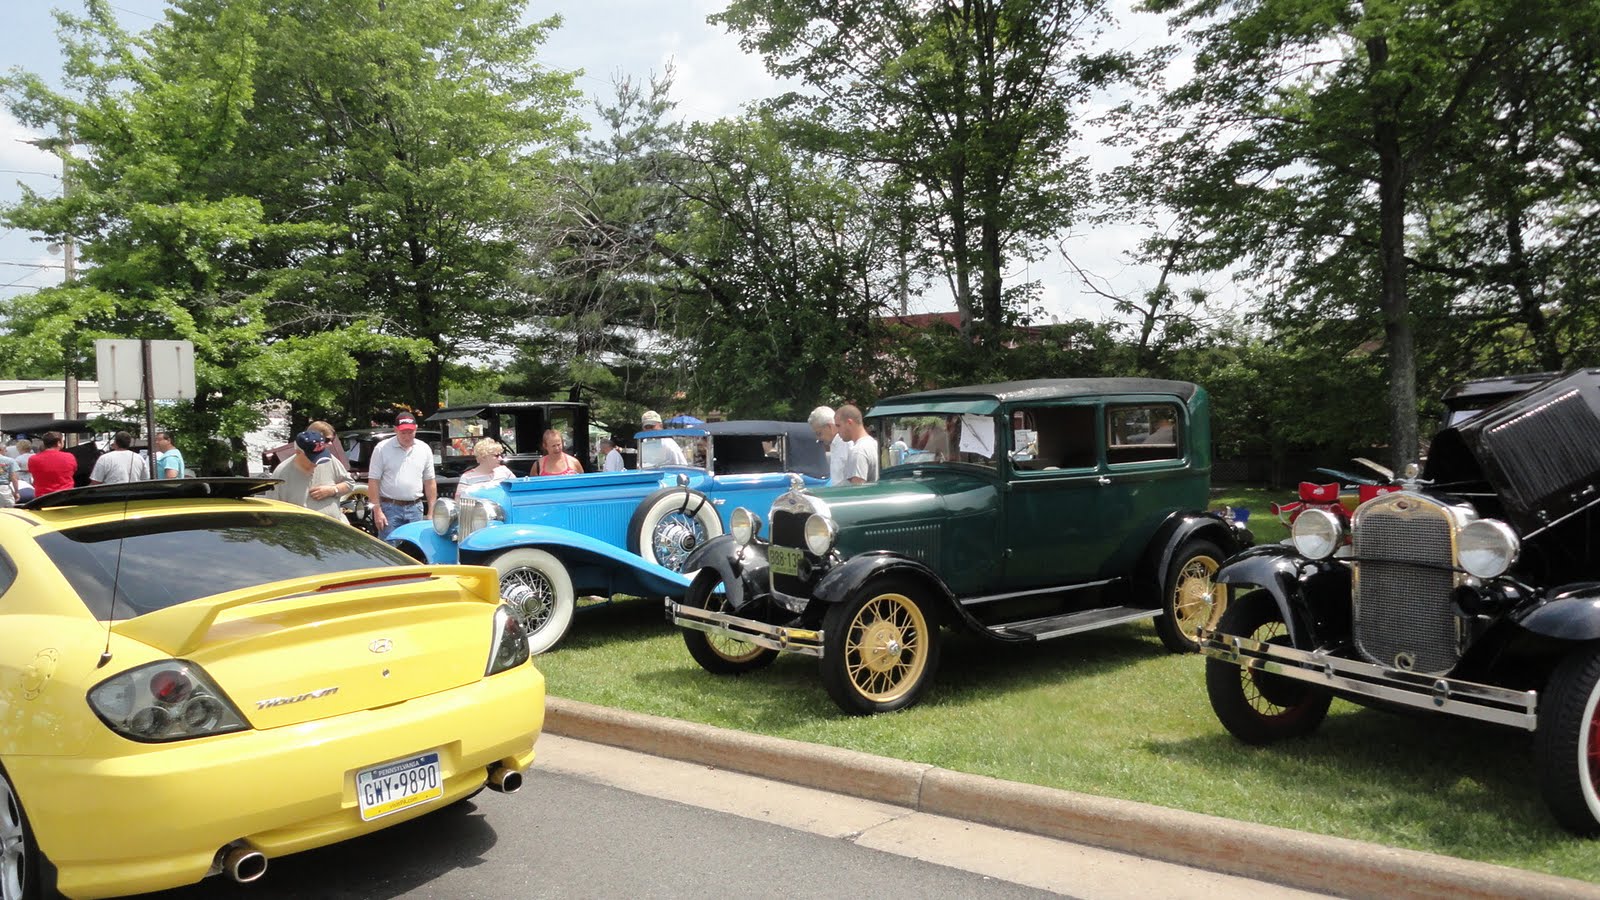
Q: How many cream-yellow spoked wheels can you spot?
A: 3